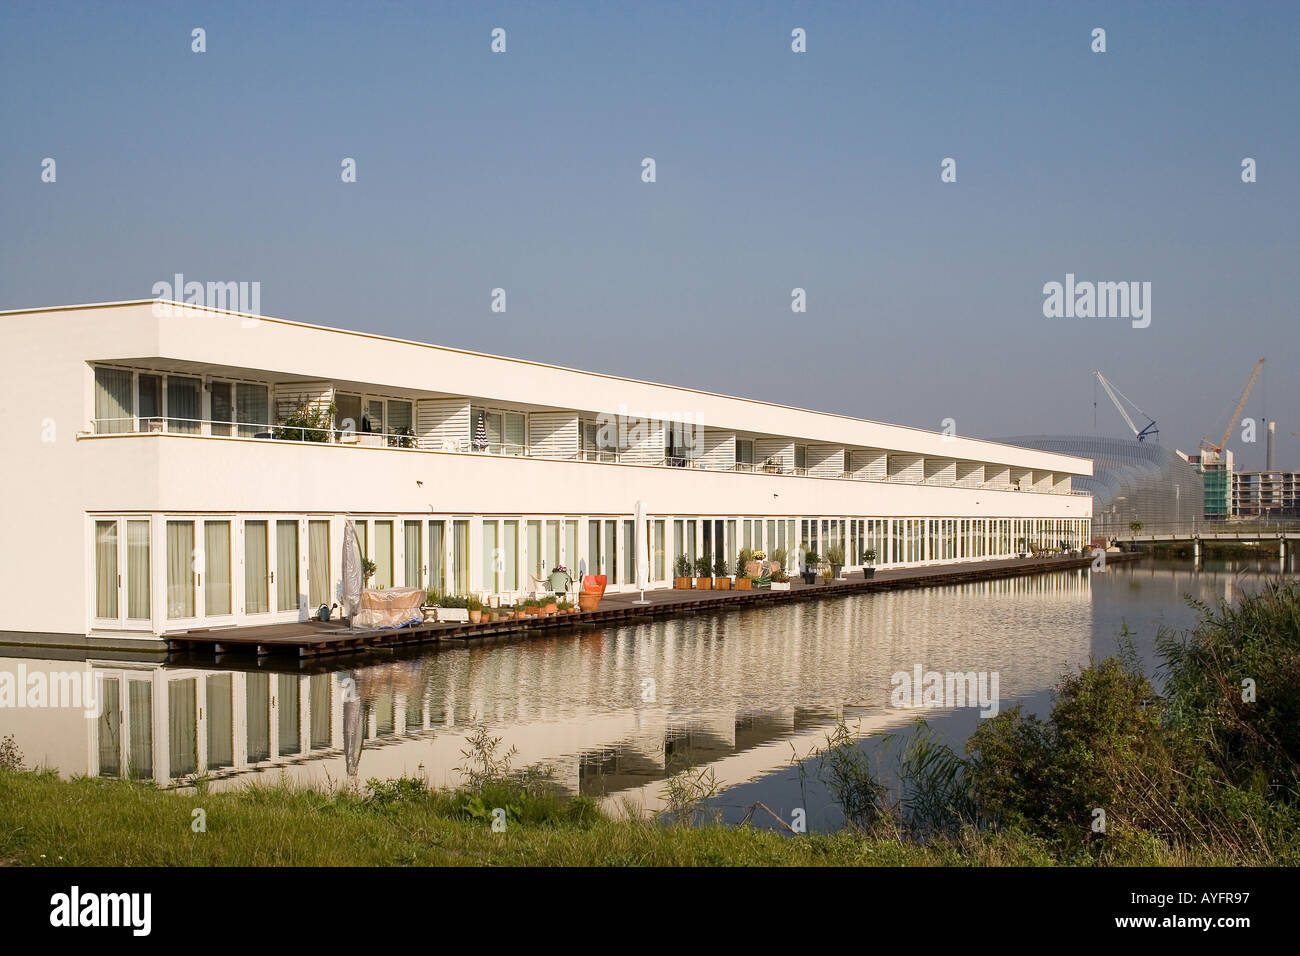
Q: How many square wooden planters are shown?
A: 4